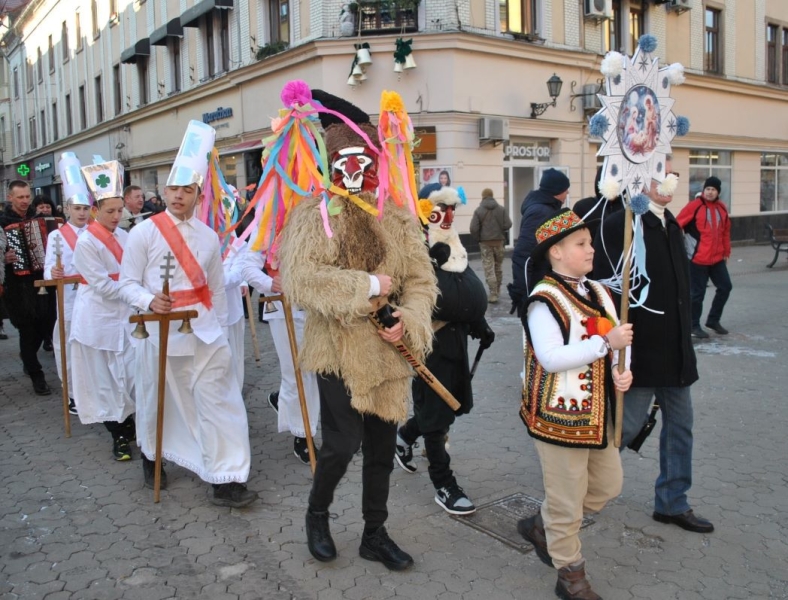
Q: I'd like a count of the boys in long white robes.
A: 5